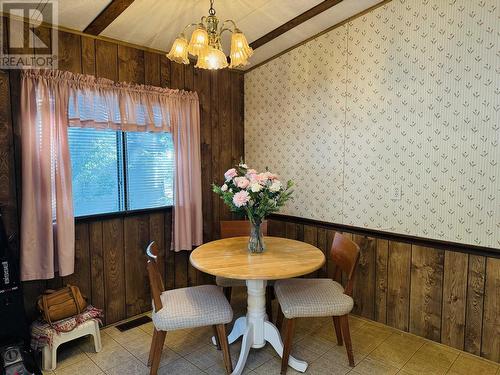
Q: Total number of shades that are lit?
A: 5